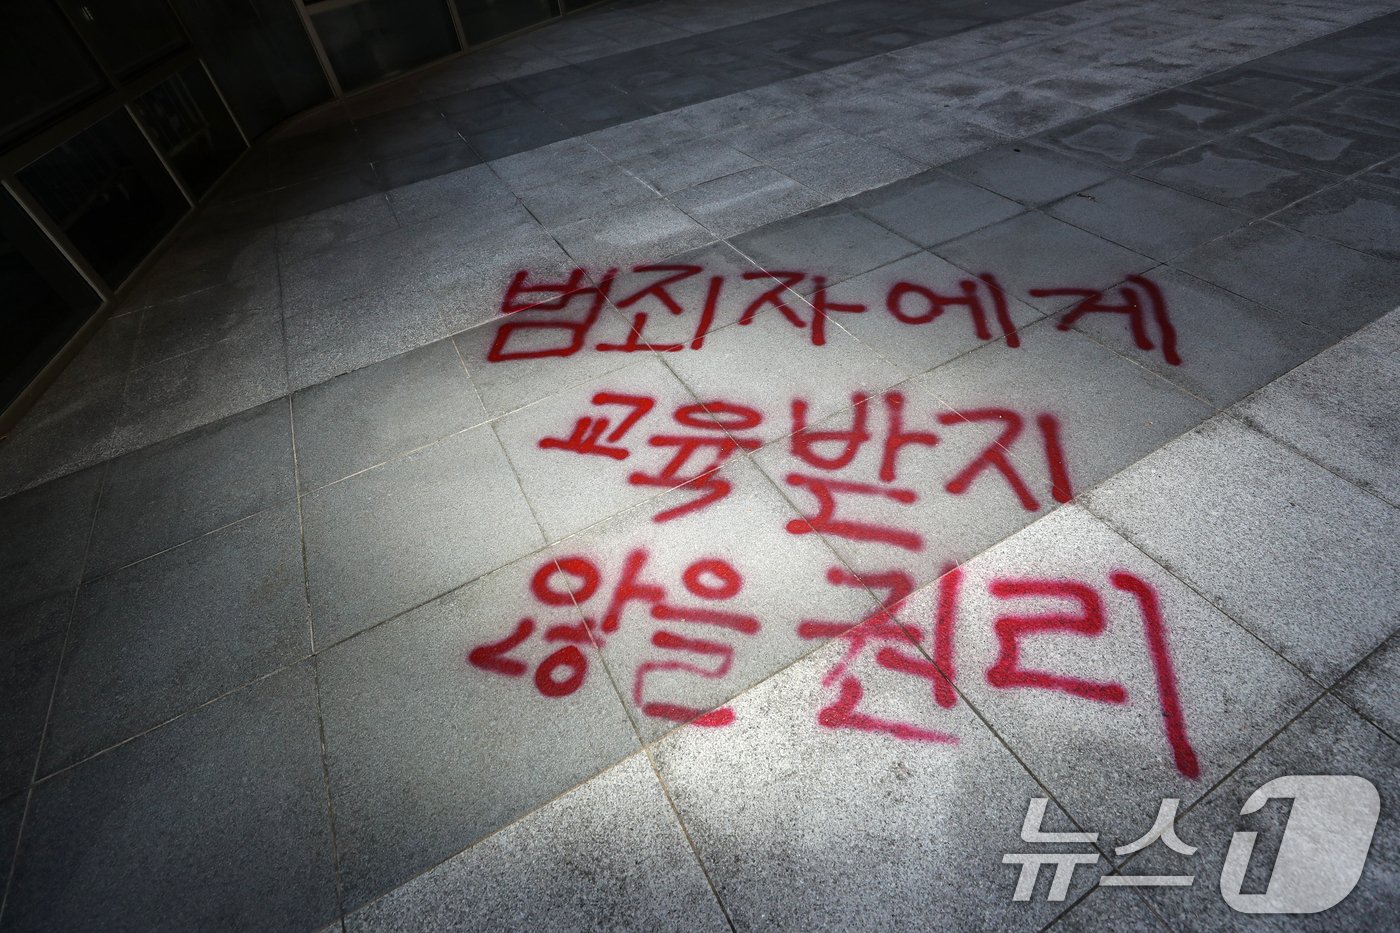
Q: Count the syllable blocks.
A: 13